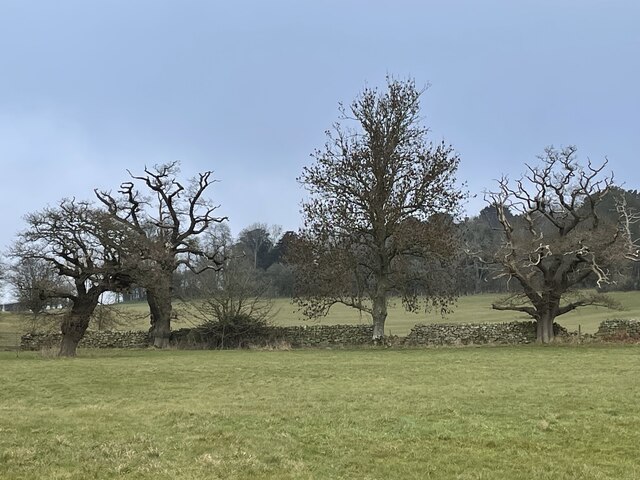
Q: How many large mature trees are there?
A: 4